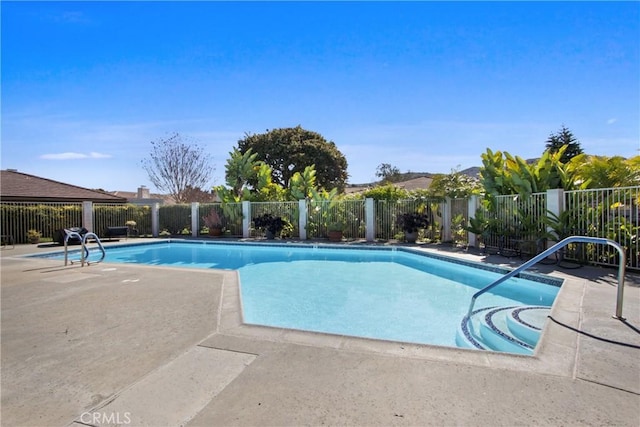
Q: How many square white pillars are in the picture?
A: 9